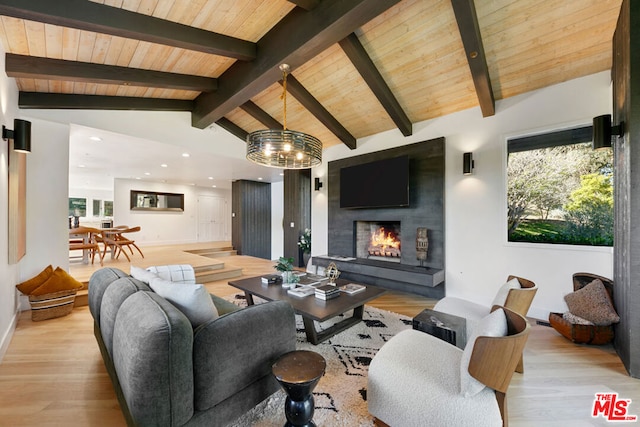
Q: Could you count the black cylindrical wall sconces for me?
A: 4